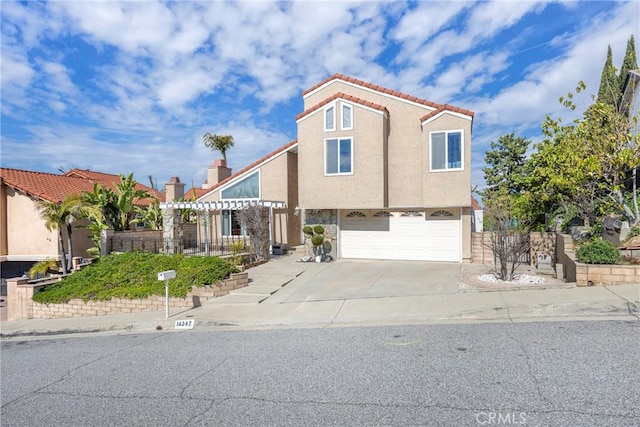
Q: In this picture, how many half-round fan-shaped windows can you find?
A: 4